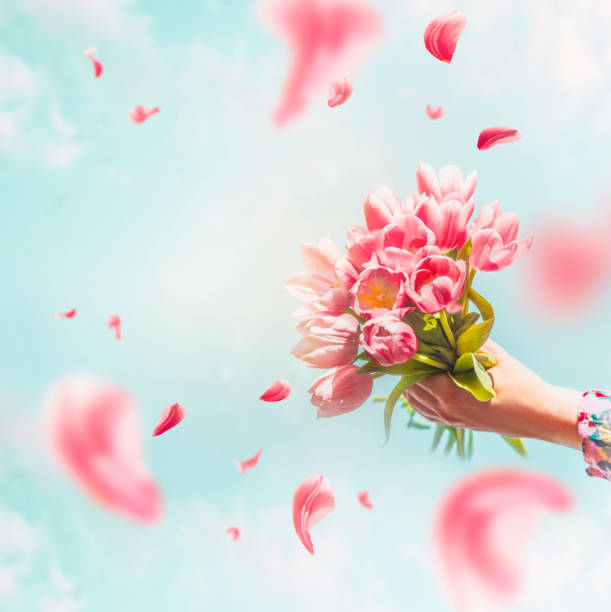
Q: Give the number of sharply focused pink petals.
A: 6